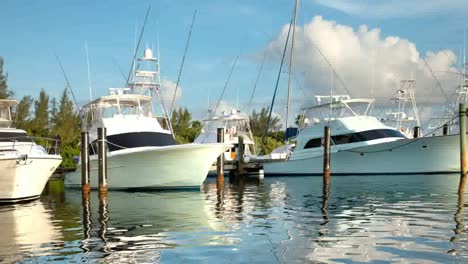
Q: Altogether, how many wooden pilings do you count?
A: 8